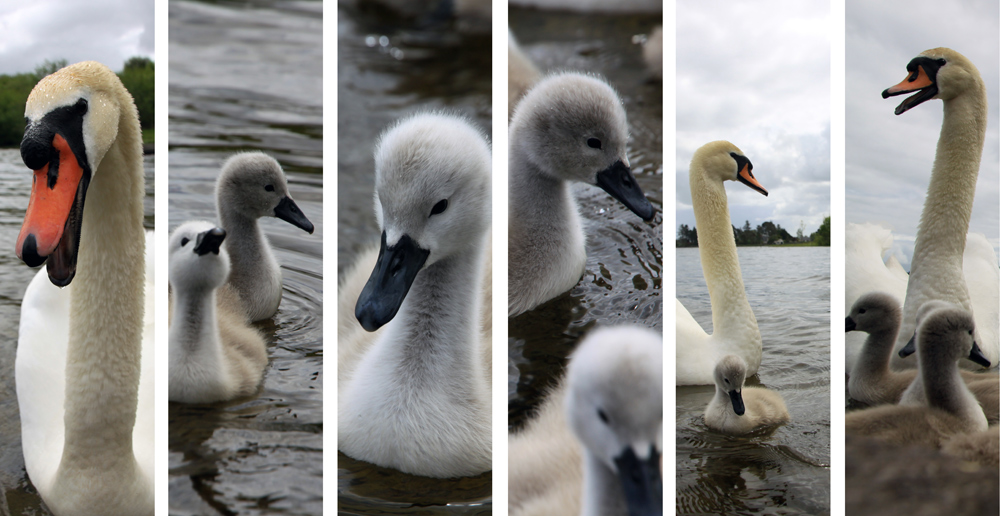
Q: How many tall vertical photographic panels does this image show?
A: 6